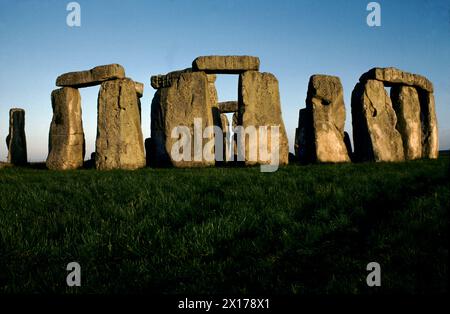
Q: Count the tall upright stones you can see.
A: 9